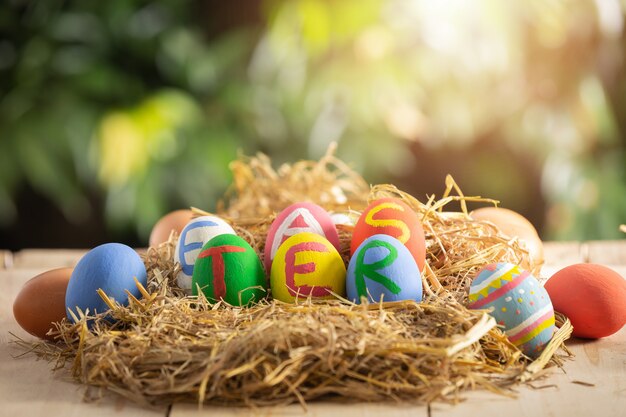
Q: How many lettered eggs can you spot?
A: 6